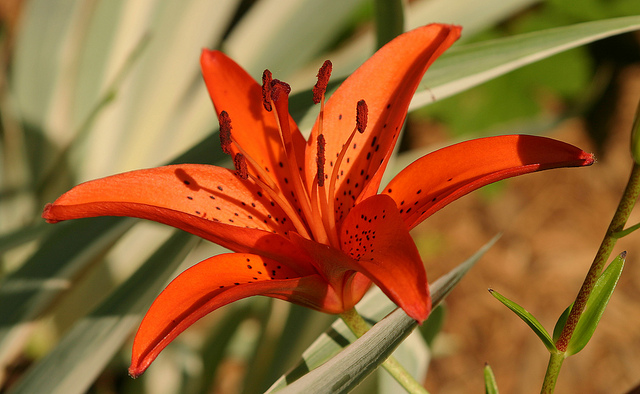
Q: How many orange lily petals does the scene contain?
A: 6